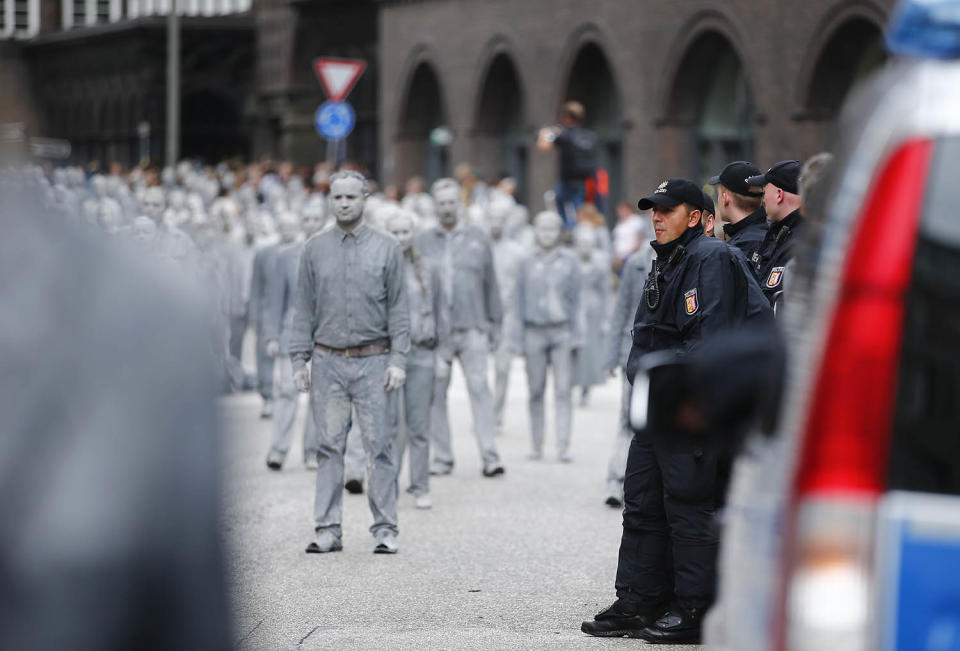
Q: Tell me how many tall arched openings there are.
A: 5